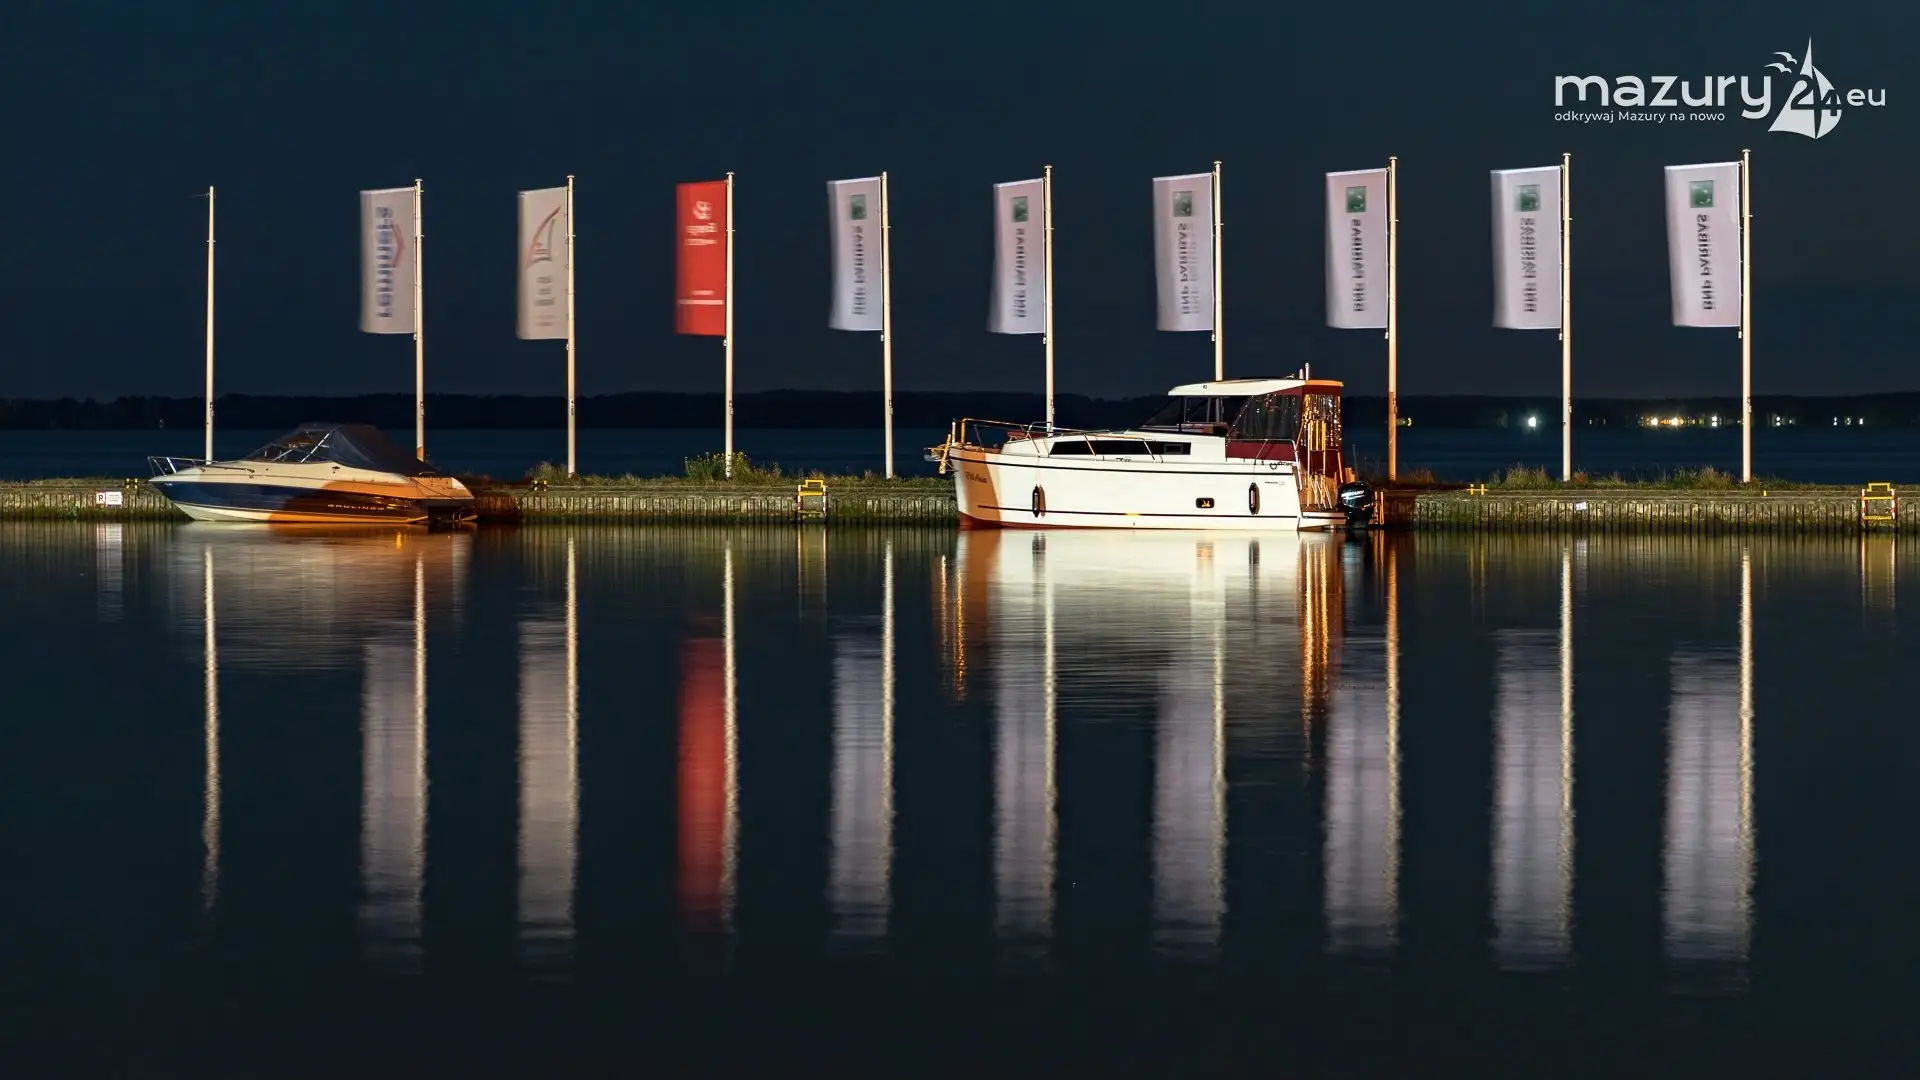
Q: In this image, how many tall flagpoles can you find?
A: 10